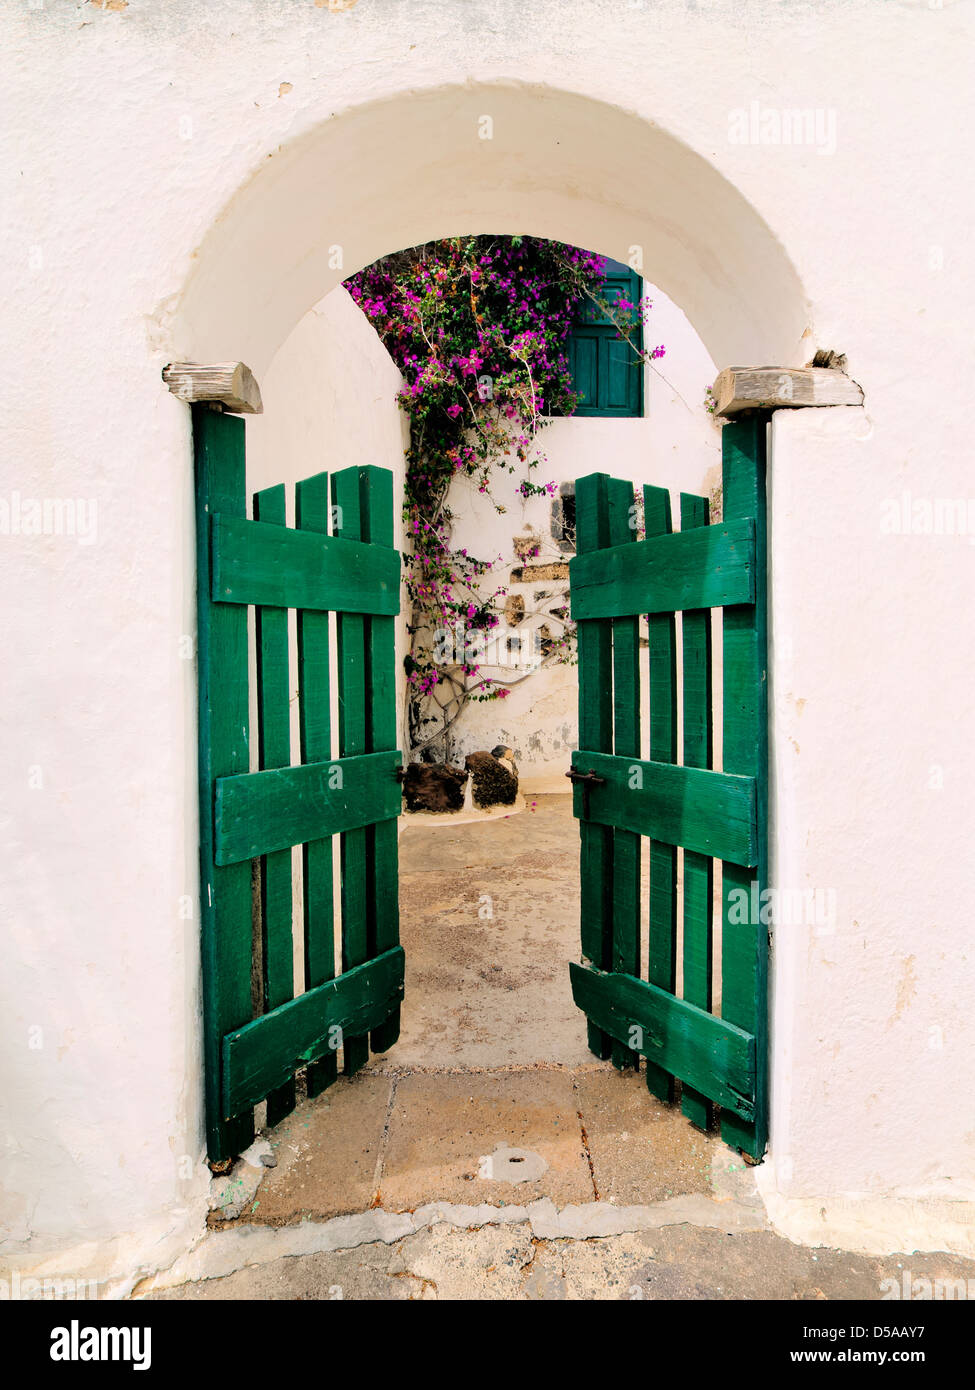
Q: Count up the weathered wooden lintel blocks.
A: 2